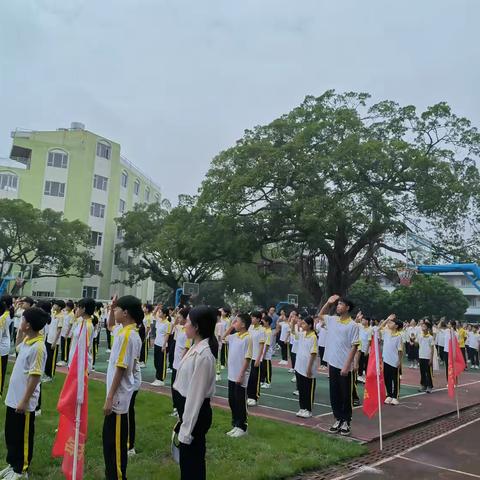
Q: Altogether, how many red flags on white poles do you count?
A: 3